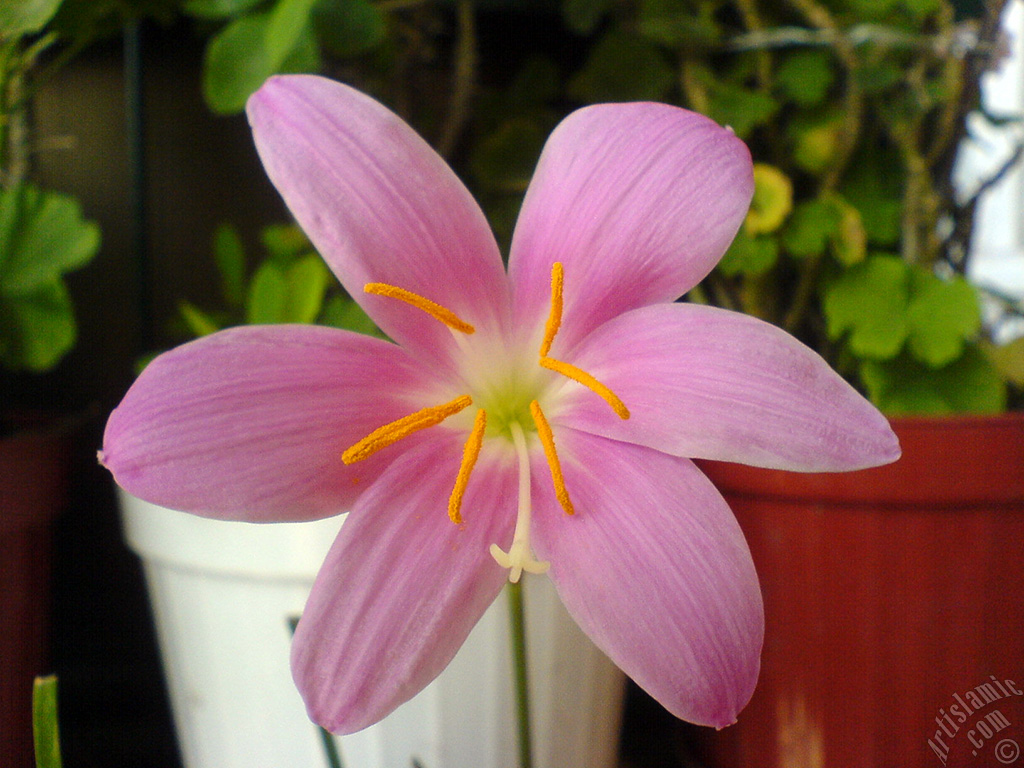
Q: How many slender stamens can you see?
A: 6